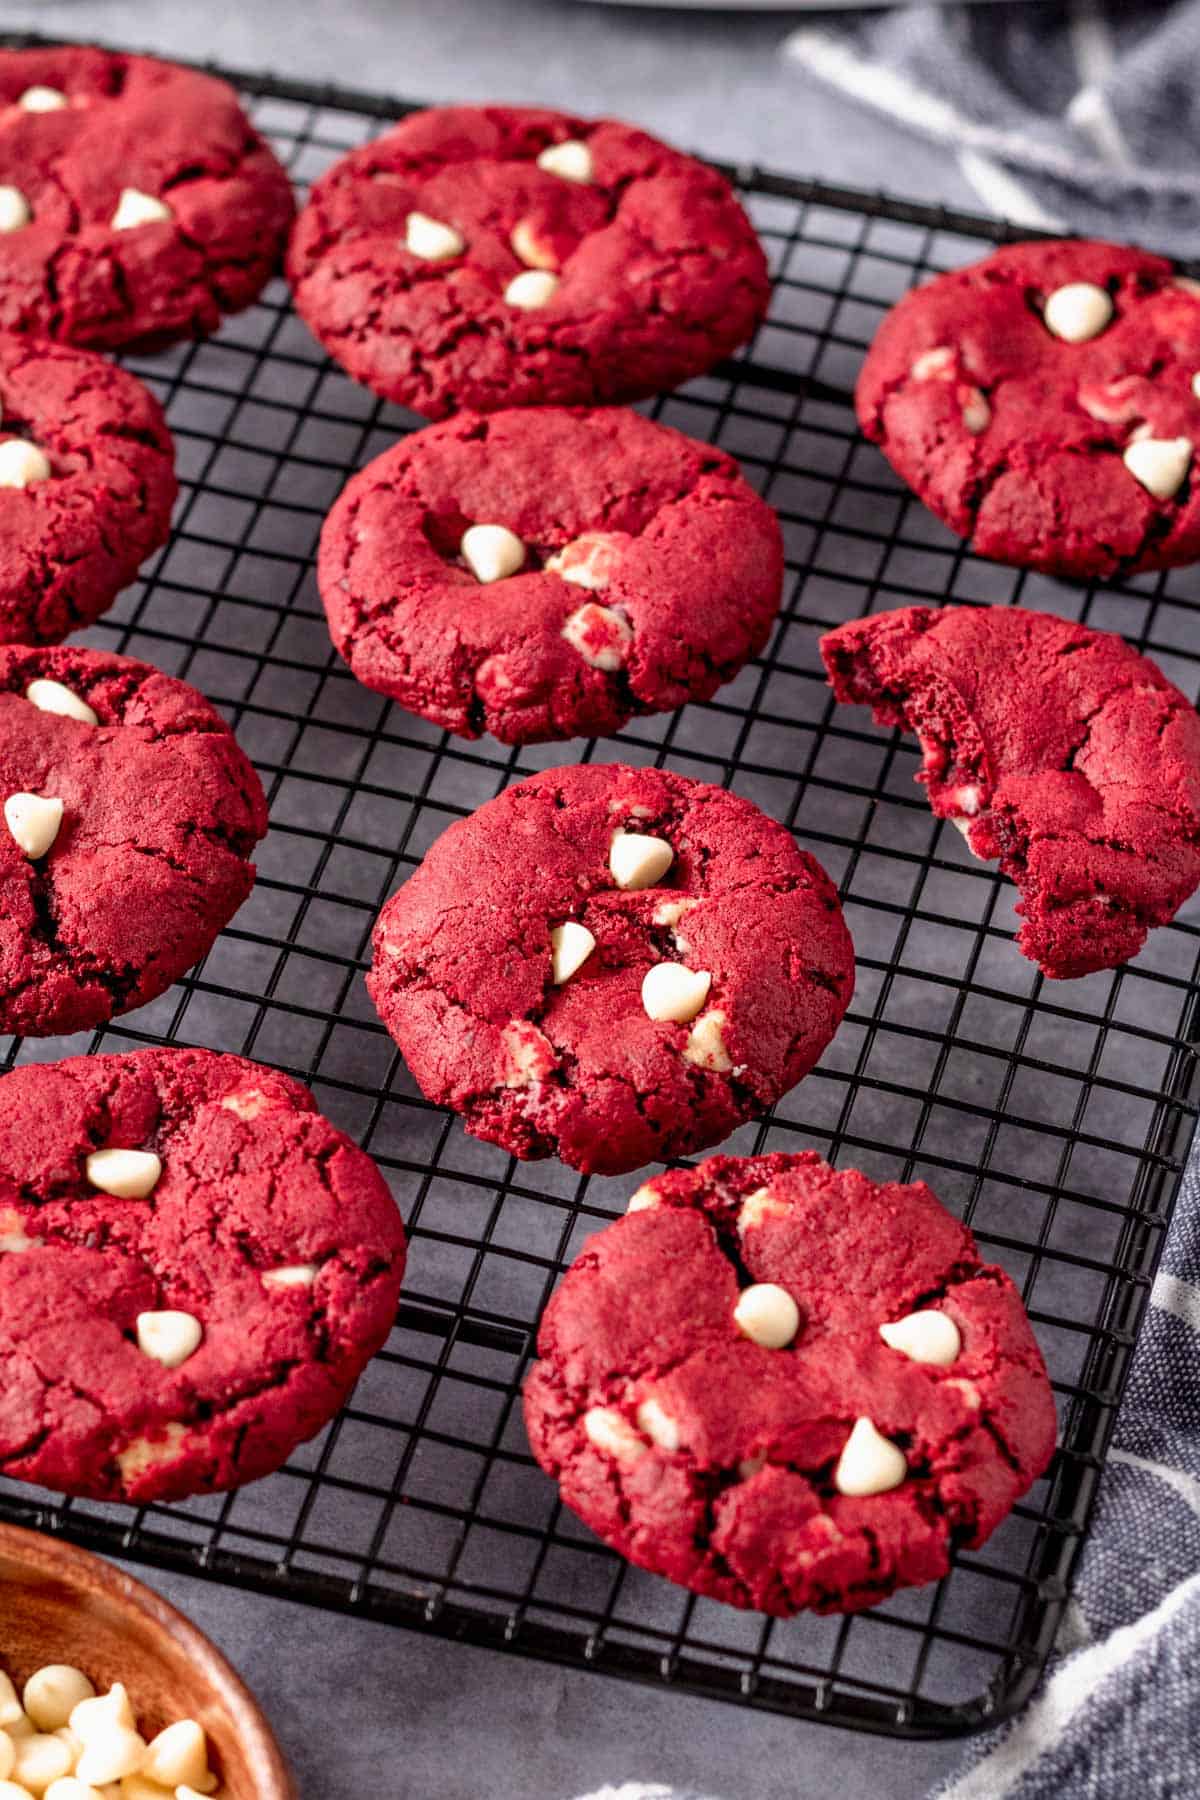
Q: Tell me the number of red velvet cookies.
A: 10